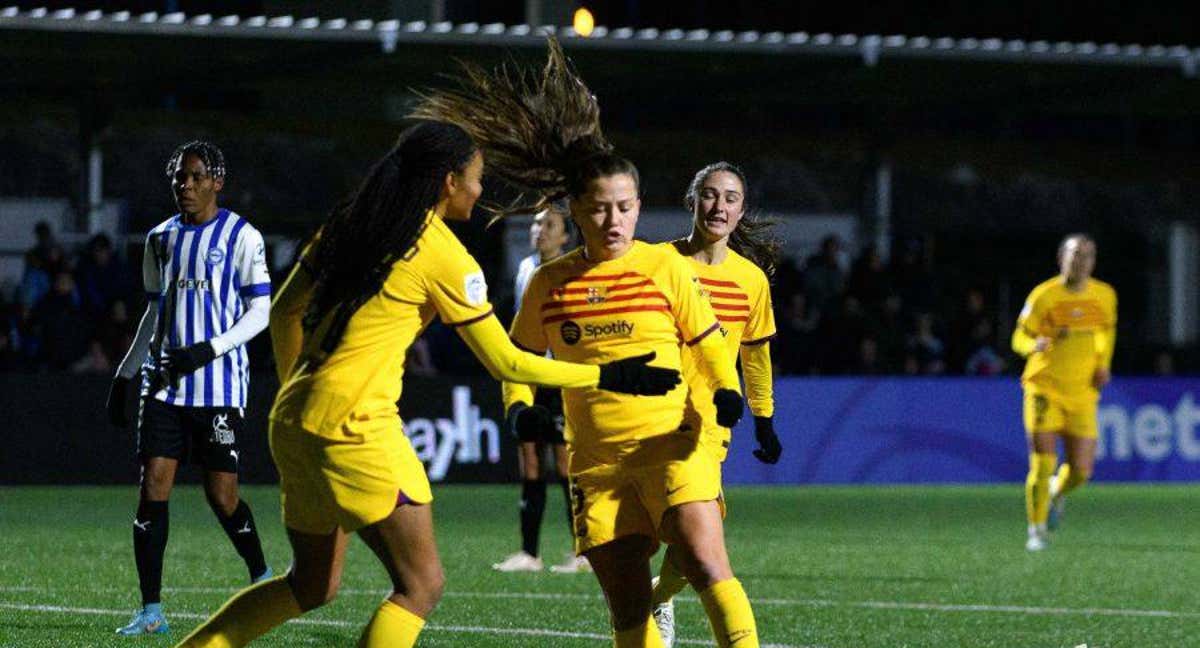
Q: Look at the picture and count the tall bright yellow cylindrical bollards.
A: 0